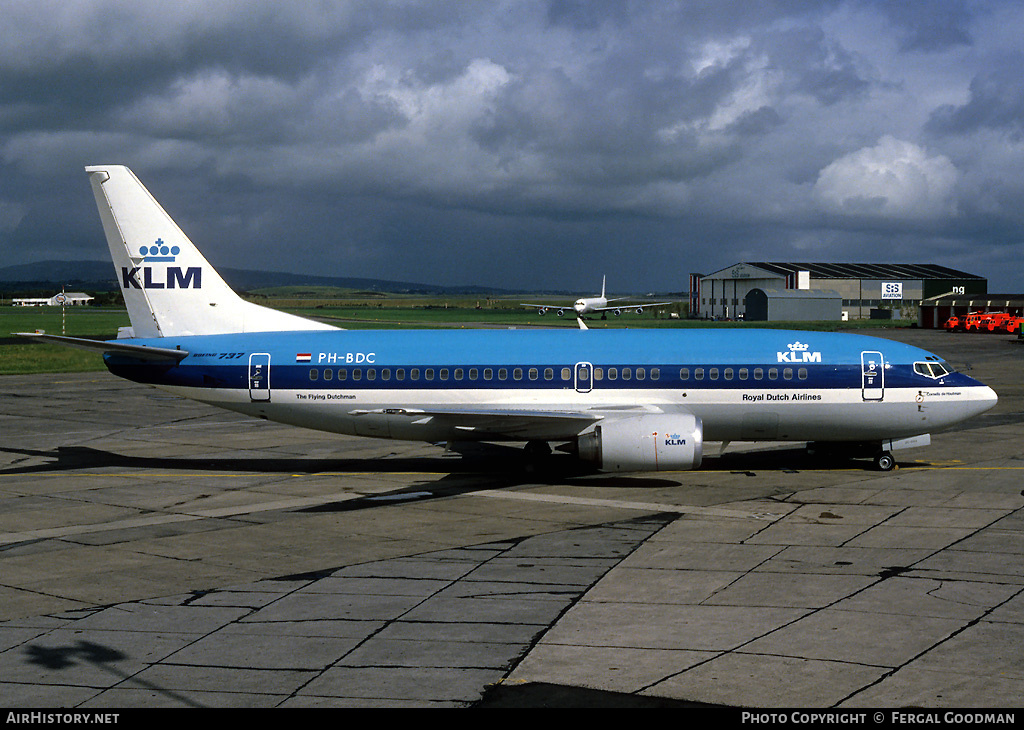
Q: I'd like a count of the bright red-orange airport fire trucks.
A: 4